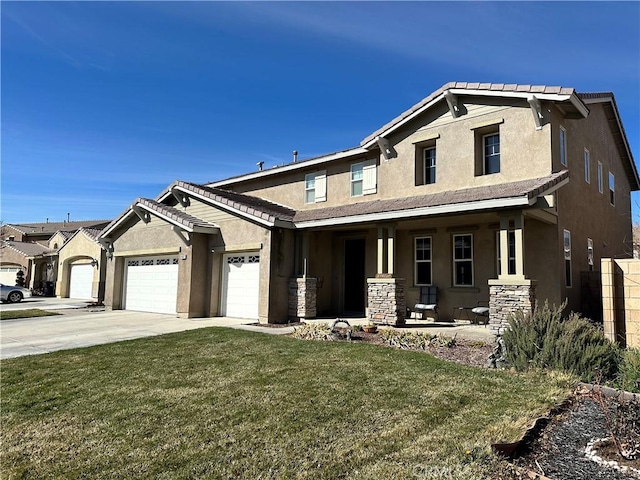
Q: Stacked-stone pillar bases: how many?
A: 3